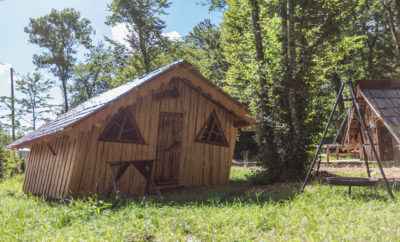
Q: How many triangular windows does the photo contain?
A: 2